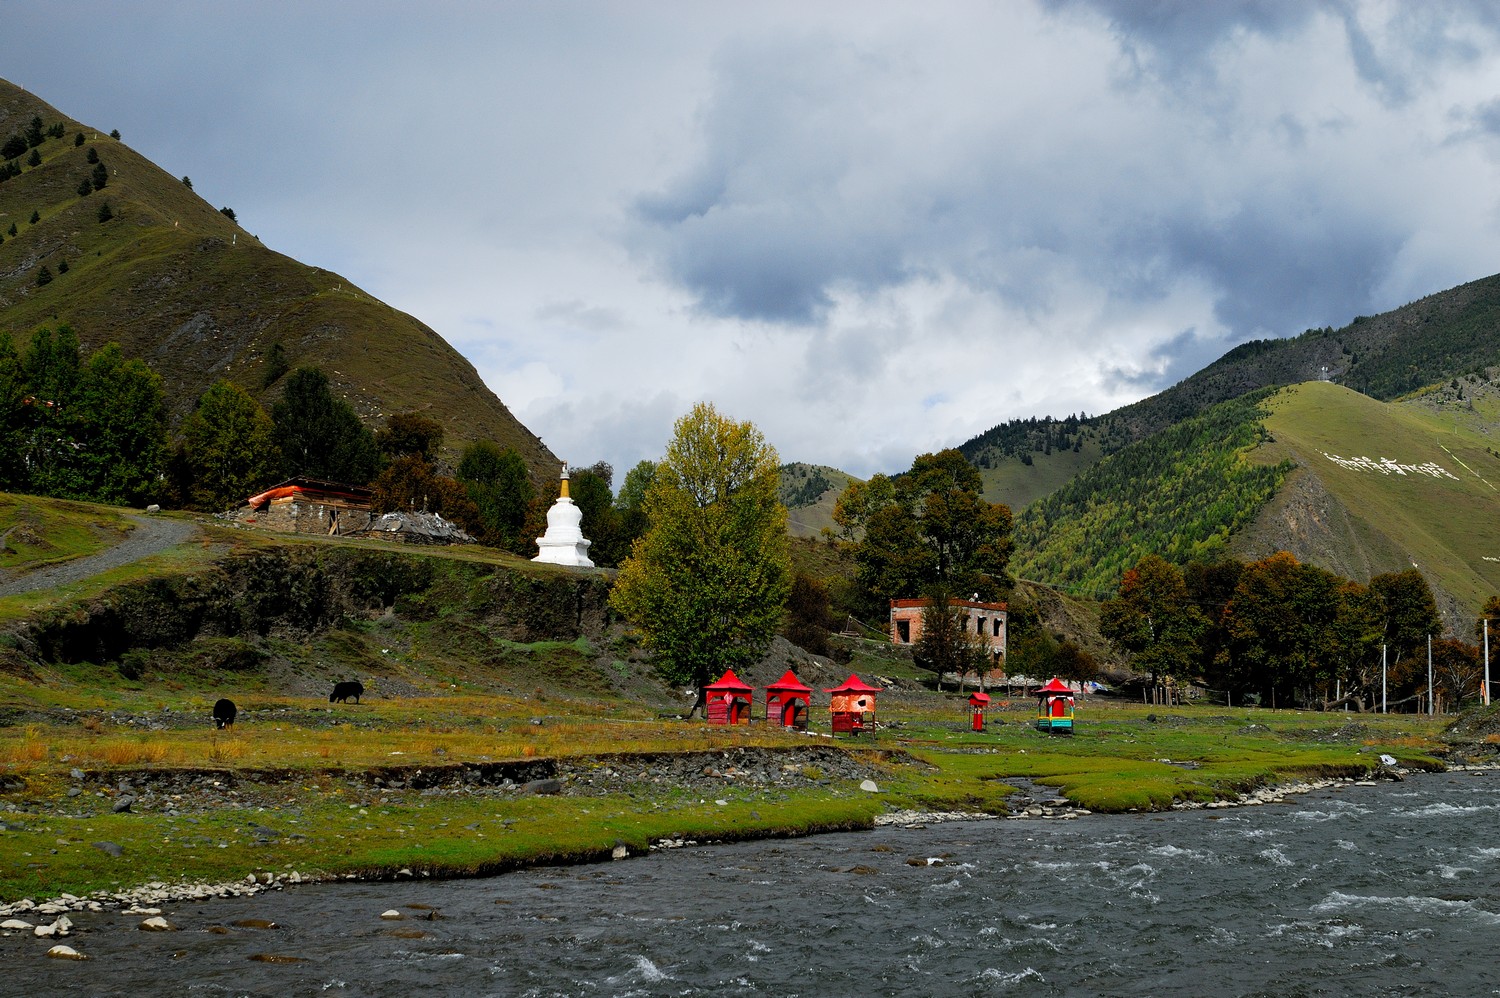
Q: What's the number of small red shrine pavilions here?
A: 5